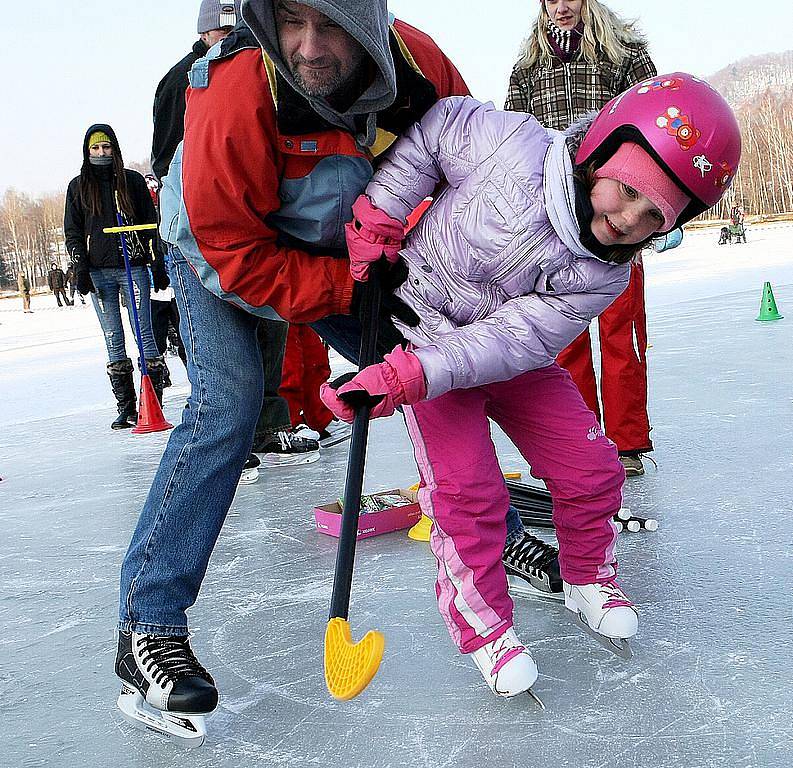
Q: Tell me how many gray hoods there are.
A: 1